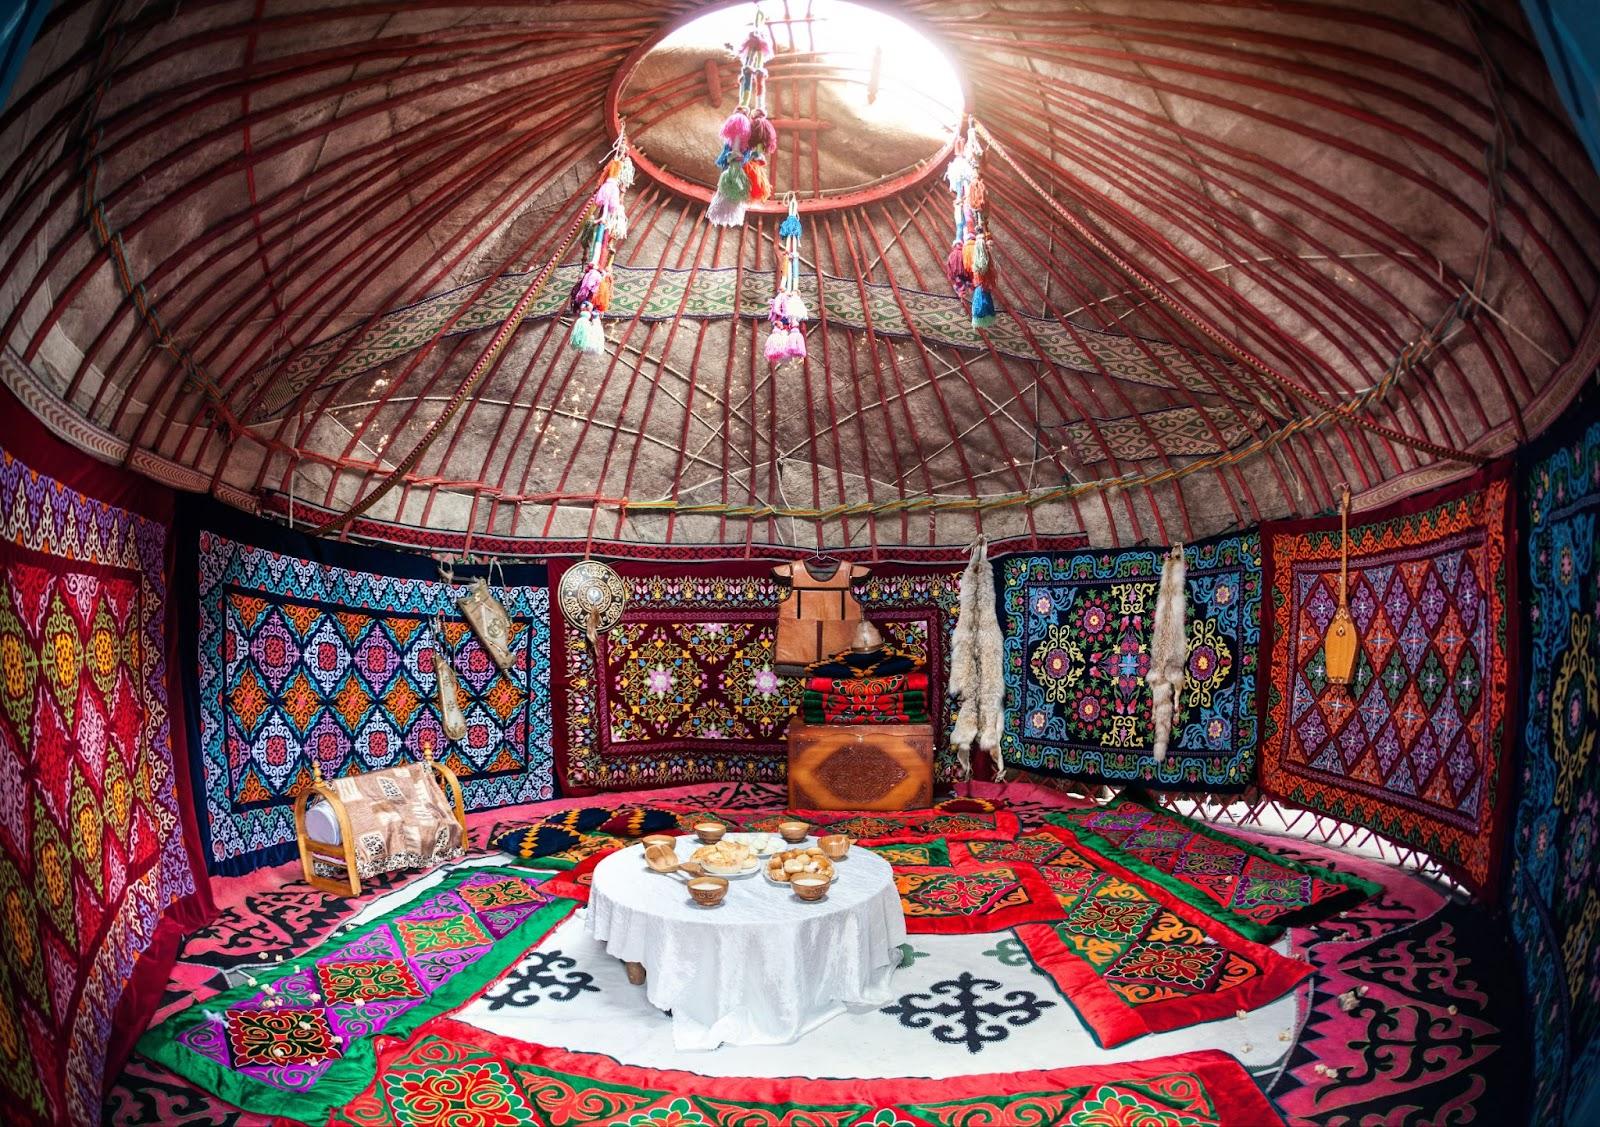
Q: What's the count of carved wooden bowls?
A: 6